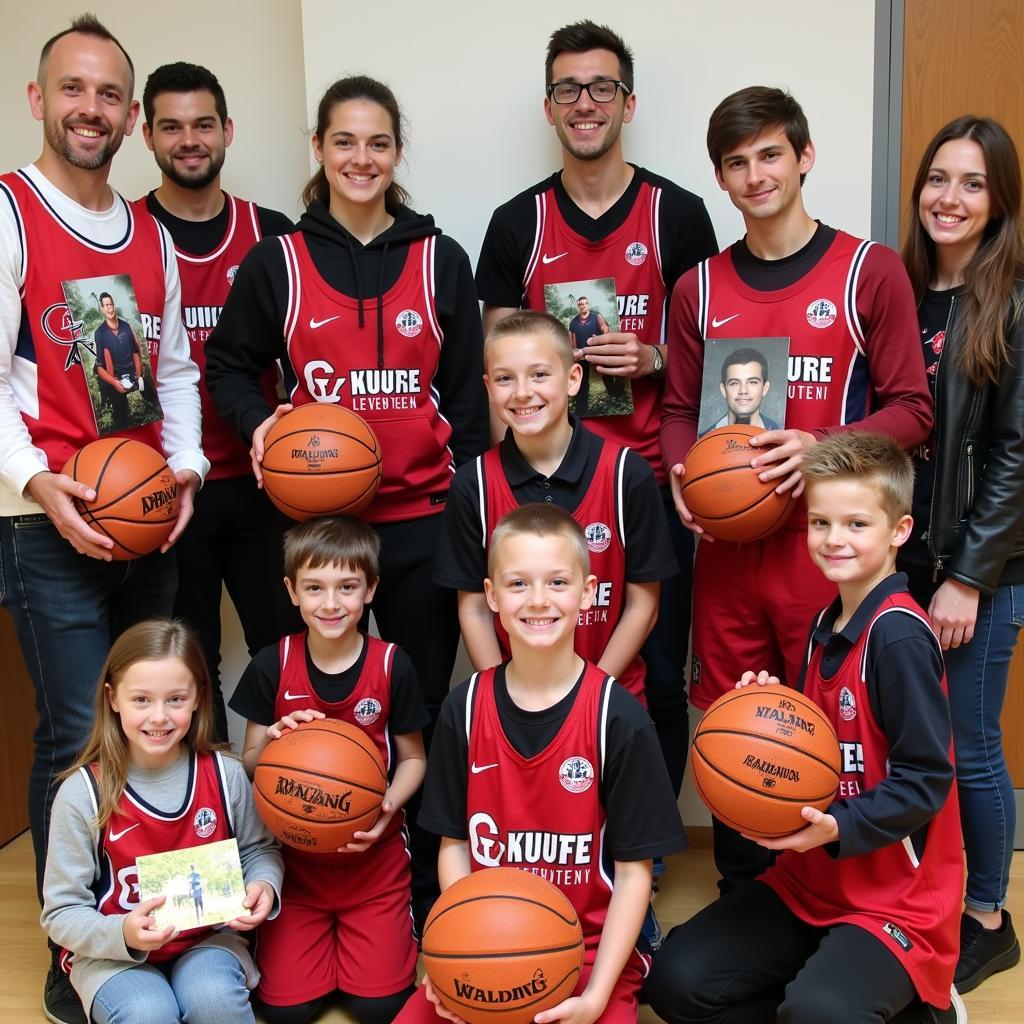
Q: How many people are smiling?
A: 11